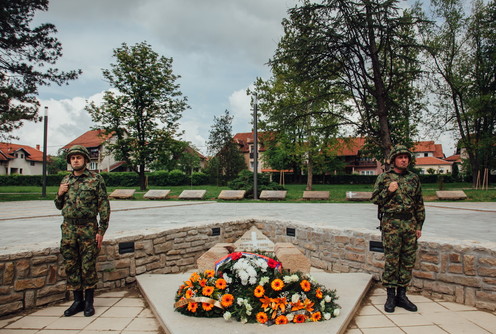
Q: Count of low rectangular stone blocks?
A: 8